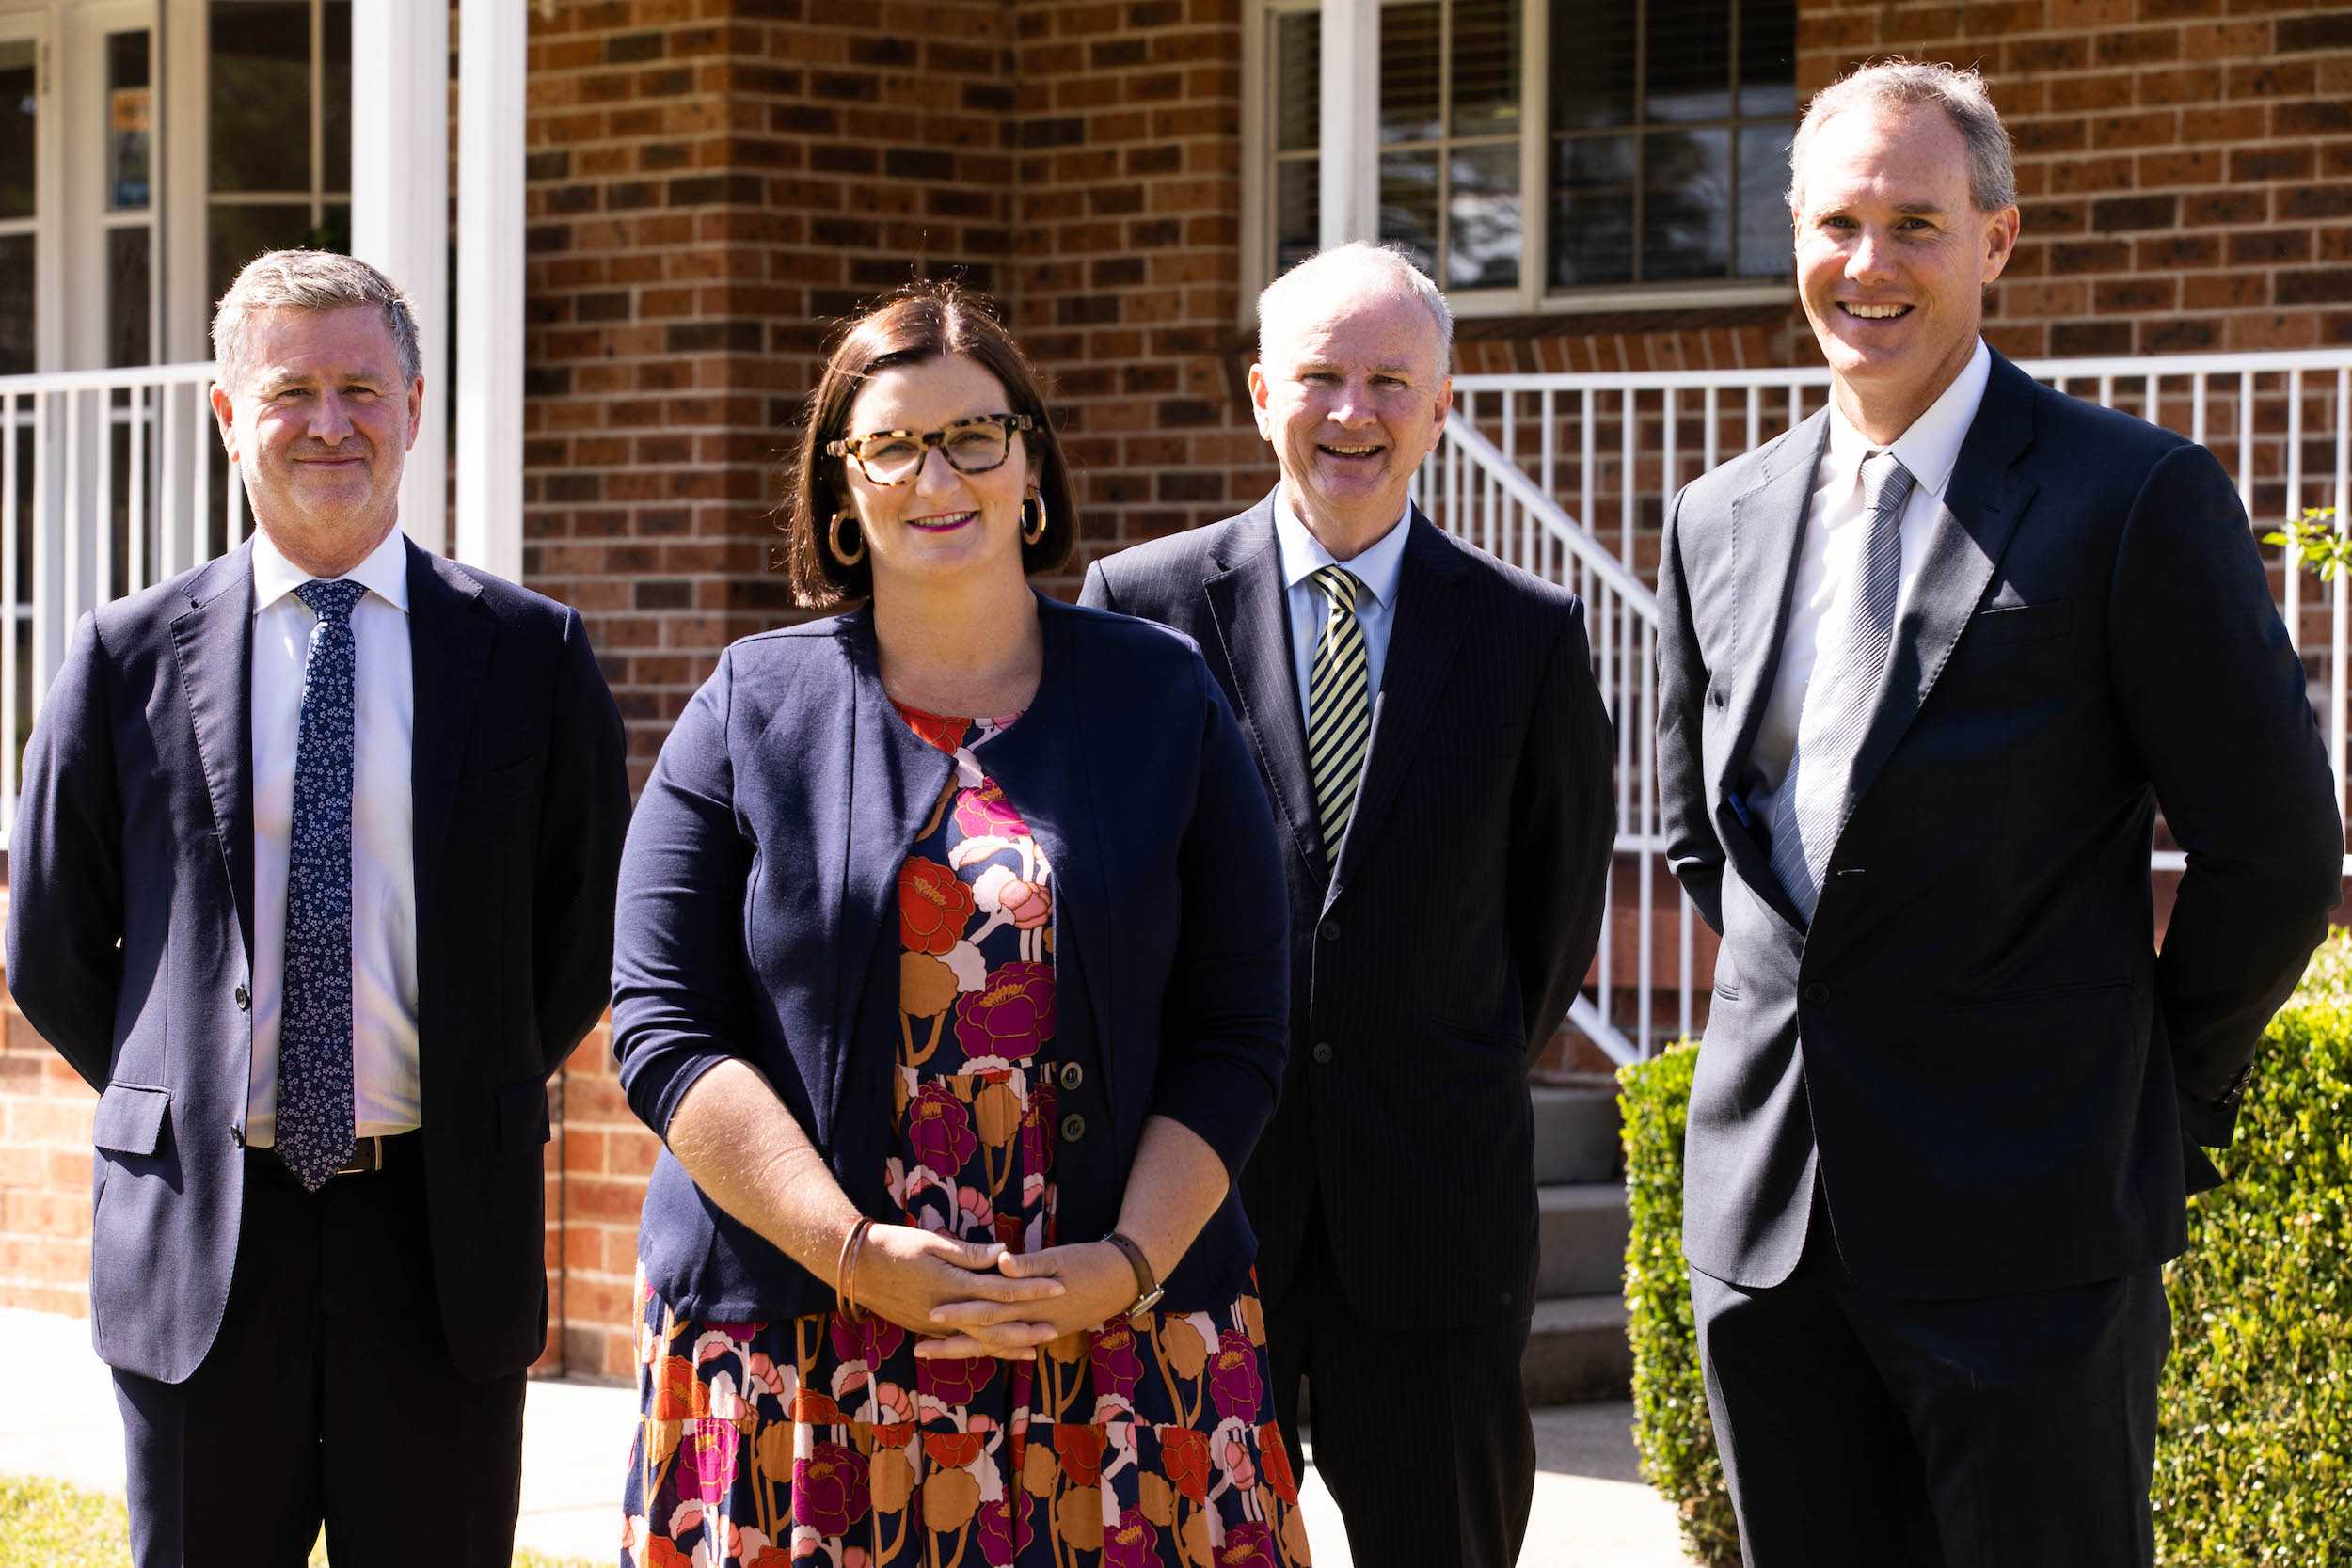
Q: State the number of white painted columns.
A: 3